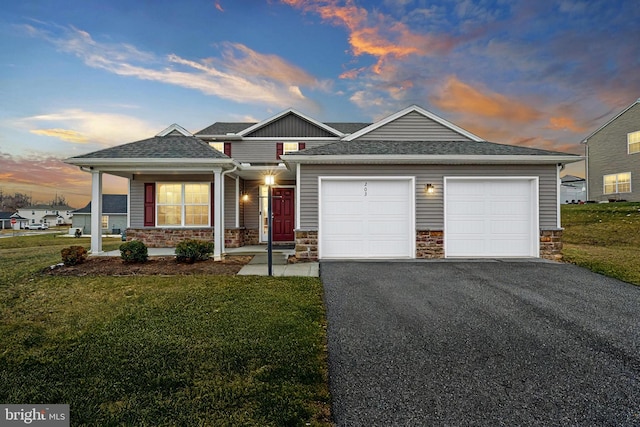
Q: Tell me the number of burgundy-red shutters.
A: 5